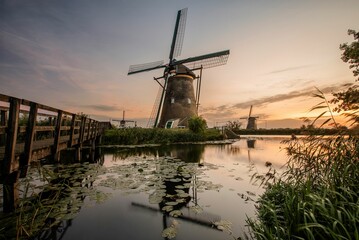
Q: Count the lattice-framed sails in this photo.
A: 4